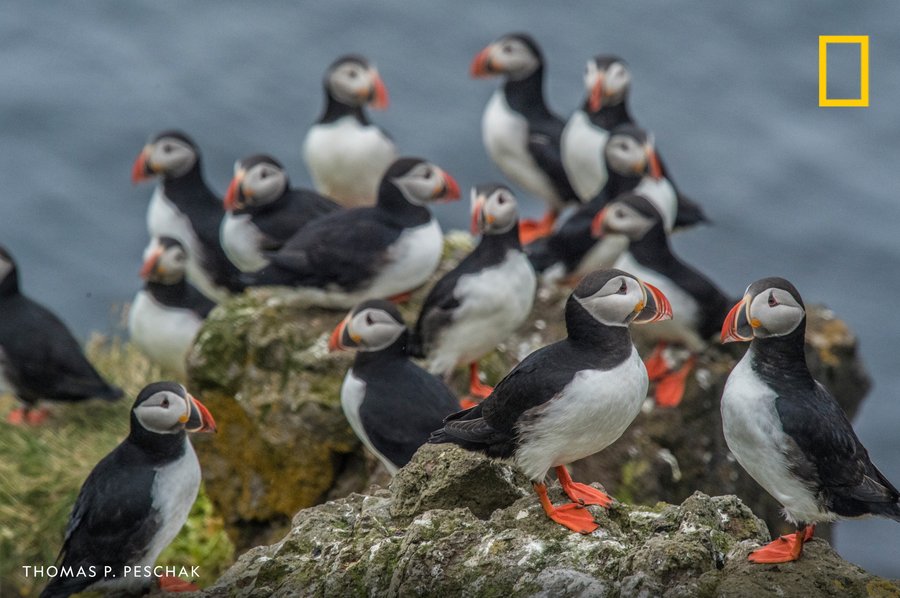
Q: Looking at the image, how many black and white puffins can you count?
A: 15